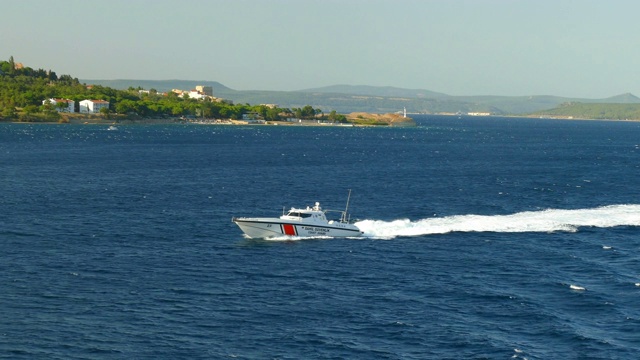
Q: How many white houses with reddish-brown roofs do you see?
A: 2